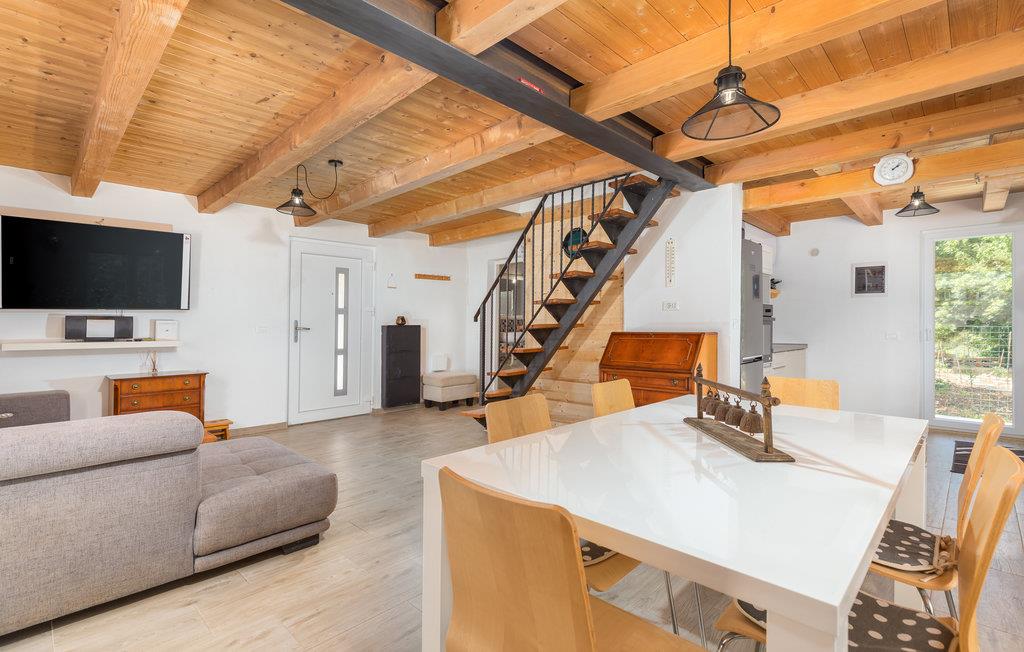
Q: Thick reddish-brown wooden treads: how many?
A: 10